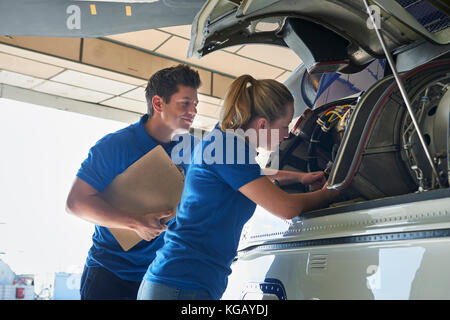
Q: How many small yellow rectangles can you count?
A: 2